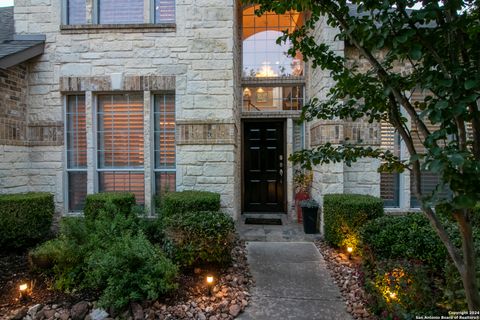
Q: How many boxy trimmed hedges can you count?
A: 4